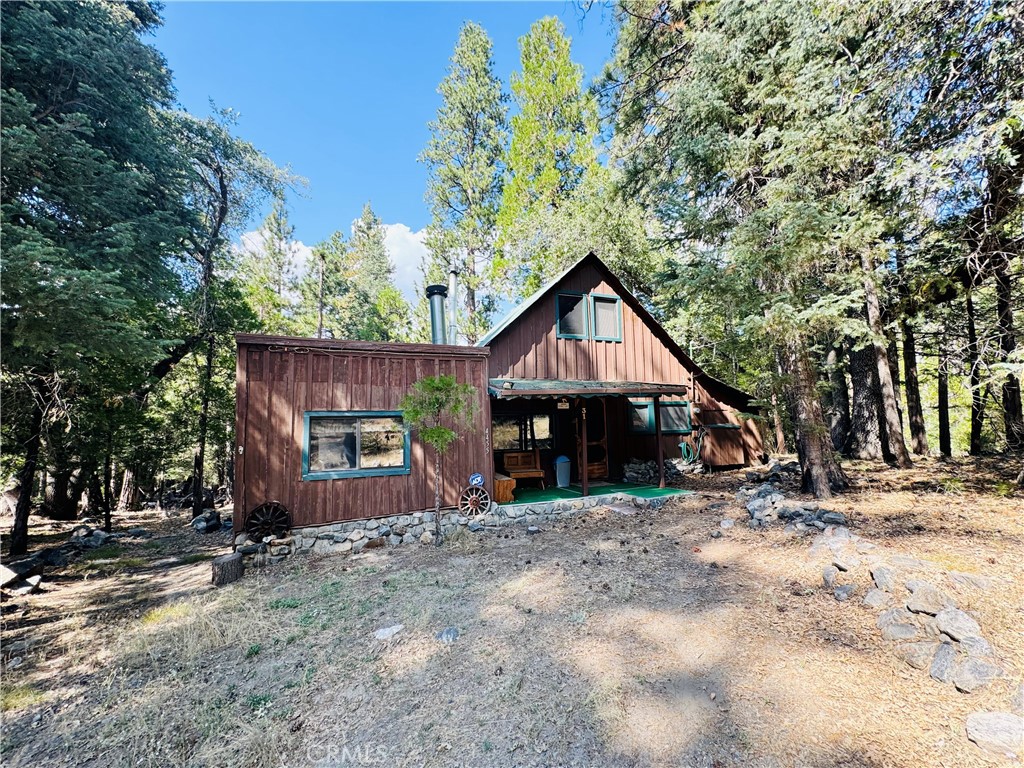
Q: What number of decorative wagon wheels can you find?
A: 2